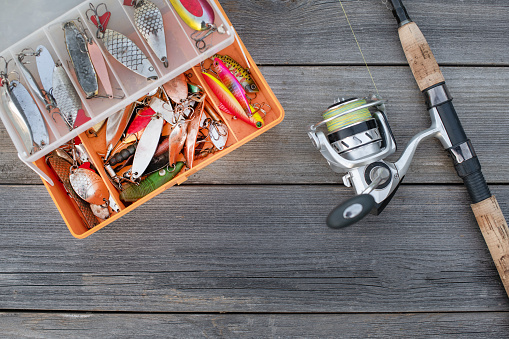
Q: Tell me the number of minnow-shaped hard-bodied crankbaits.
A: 3